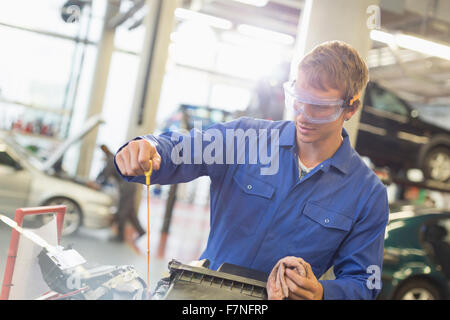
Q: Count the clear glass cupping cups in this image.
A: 0